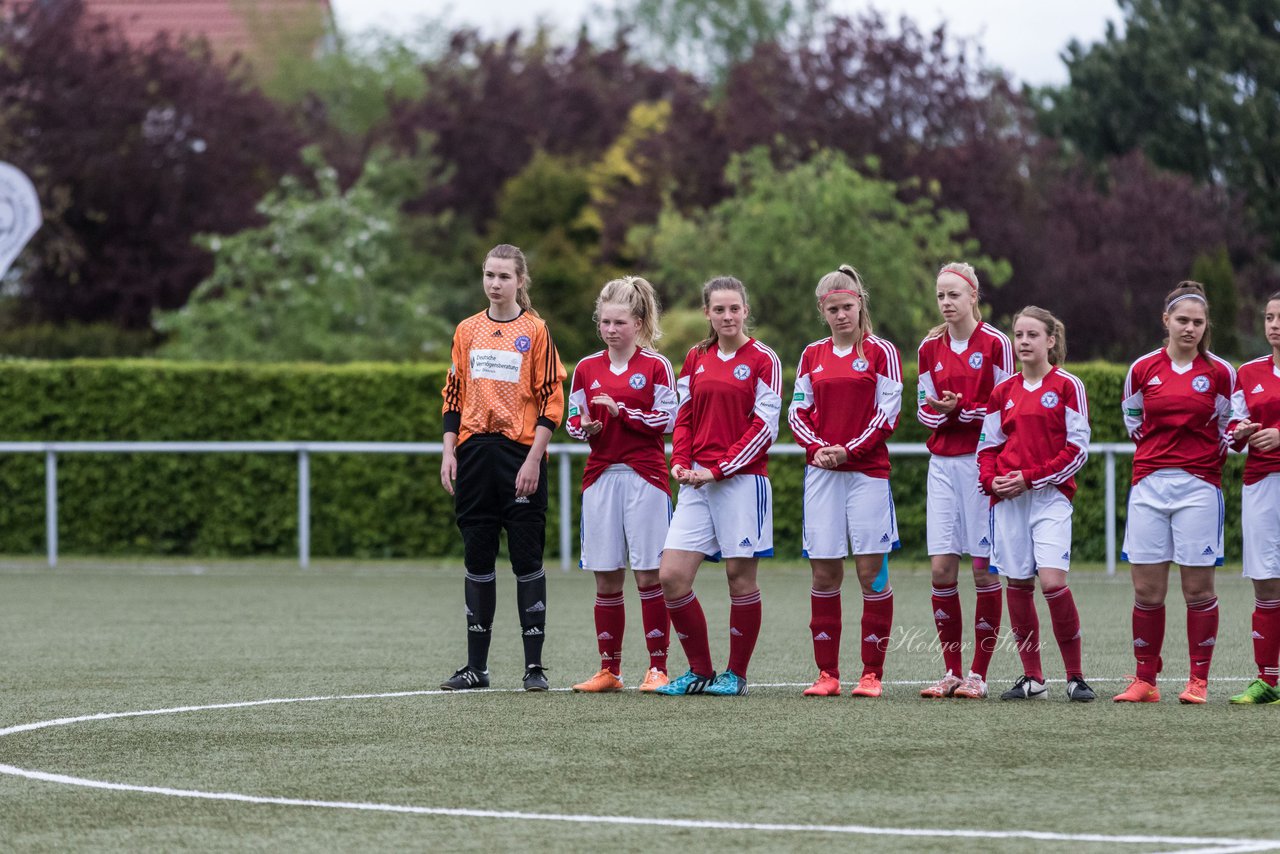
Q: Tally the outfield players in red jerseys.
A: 7